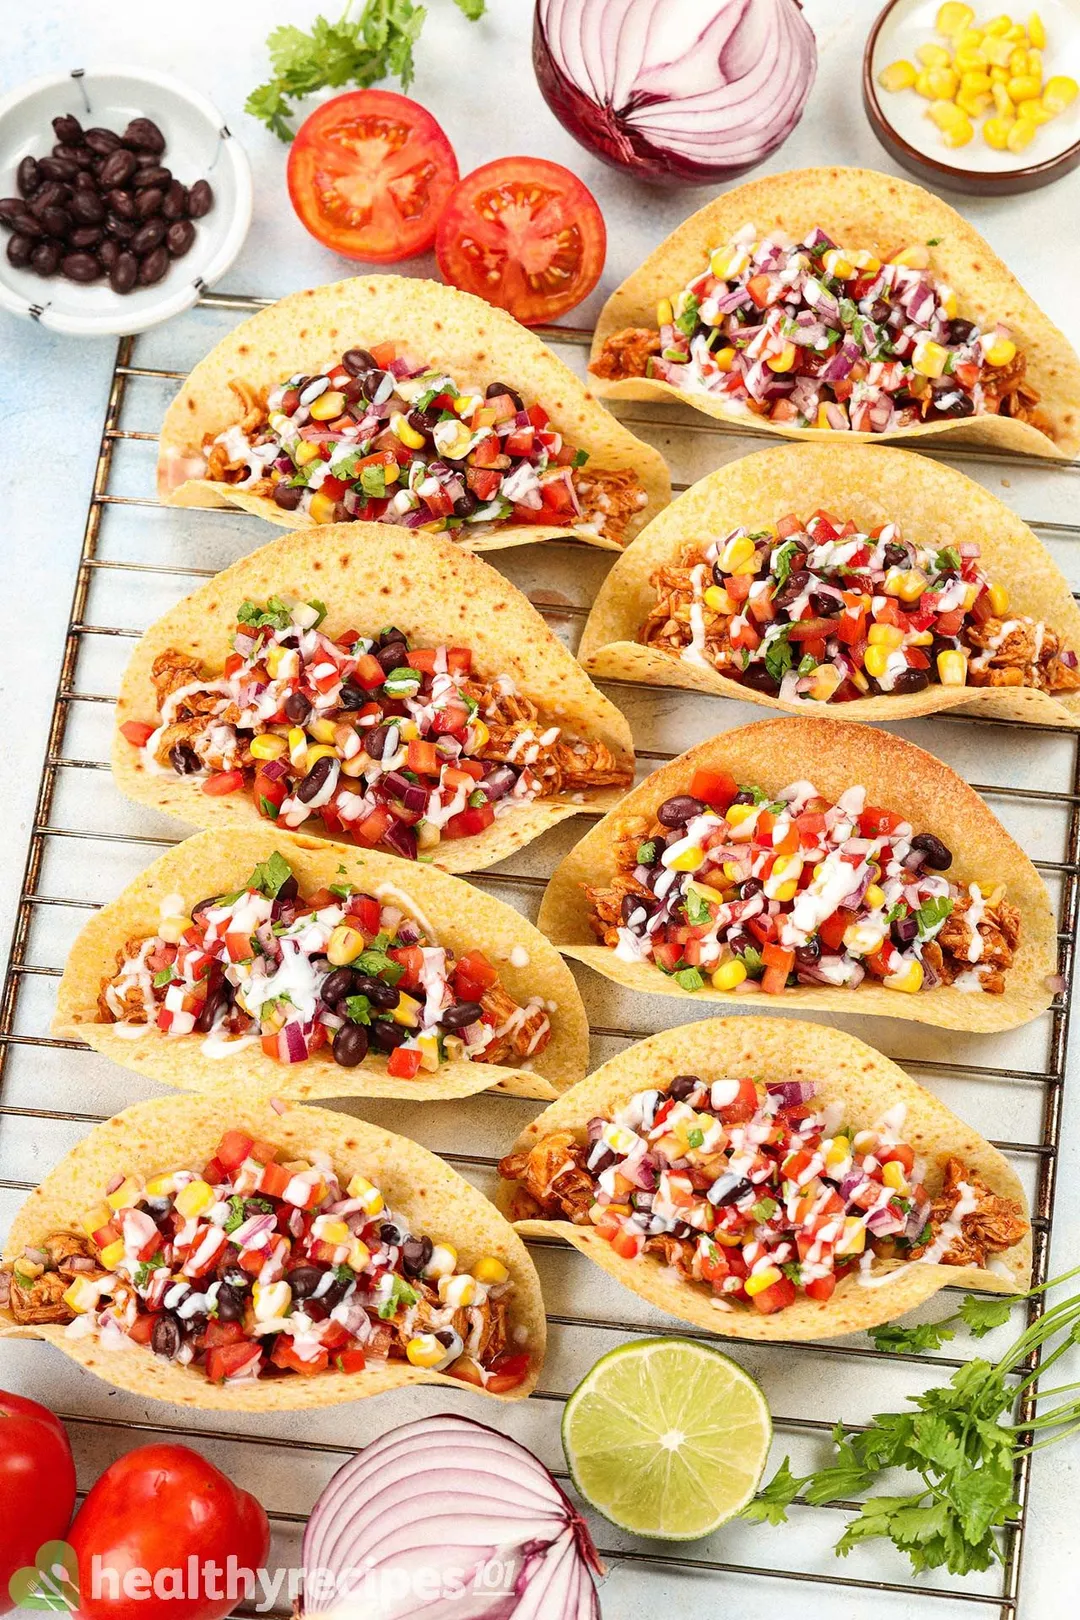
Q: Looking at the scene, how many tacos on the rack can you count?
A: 8